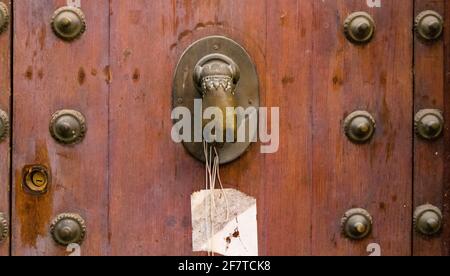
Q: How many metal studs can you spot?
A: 12